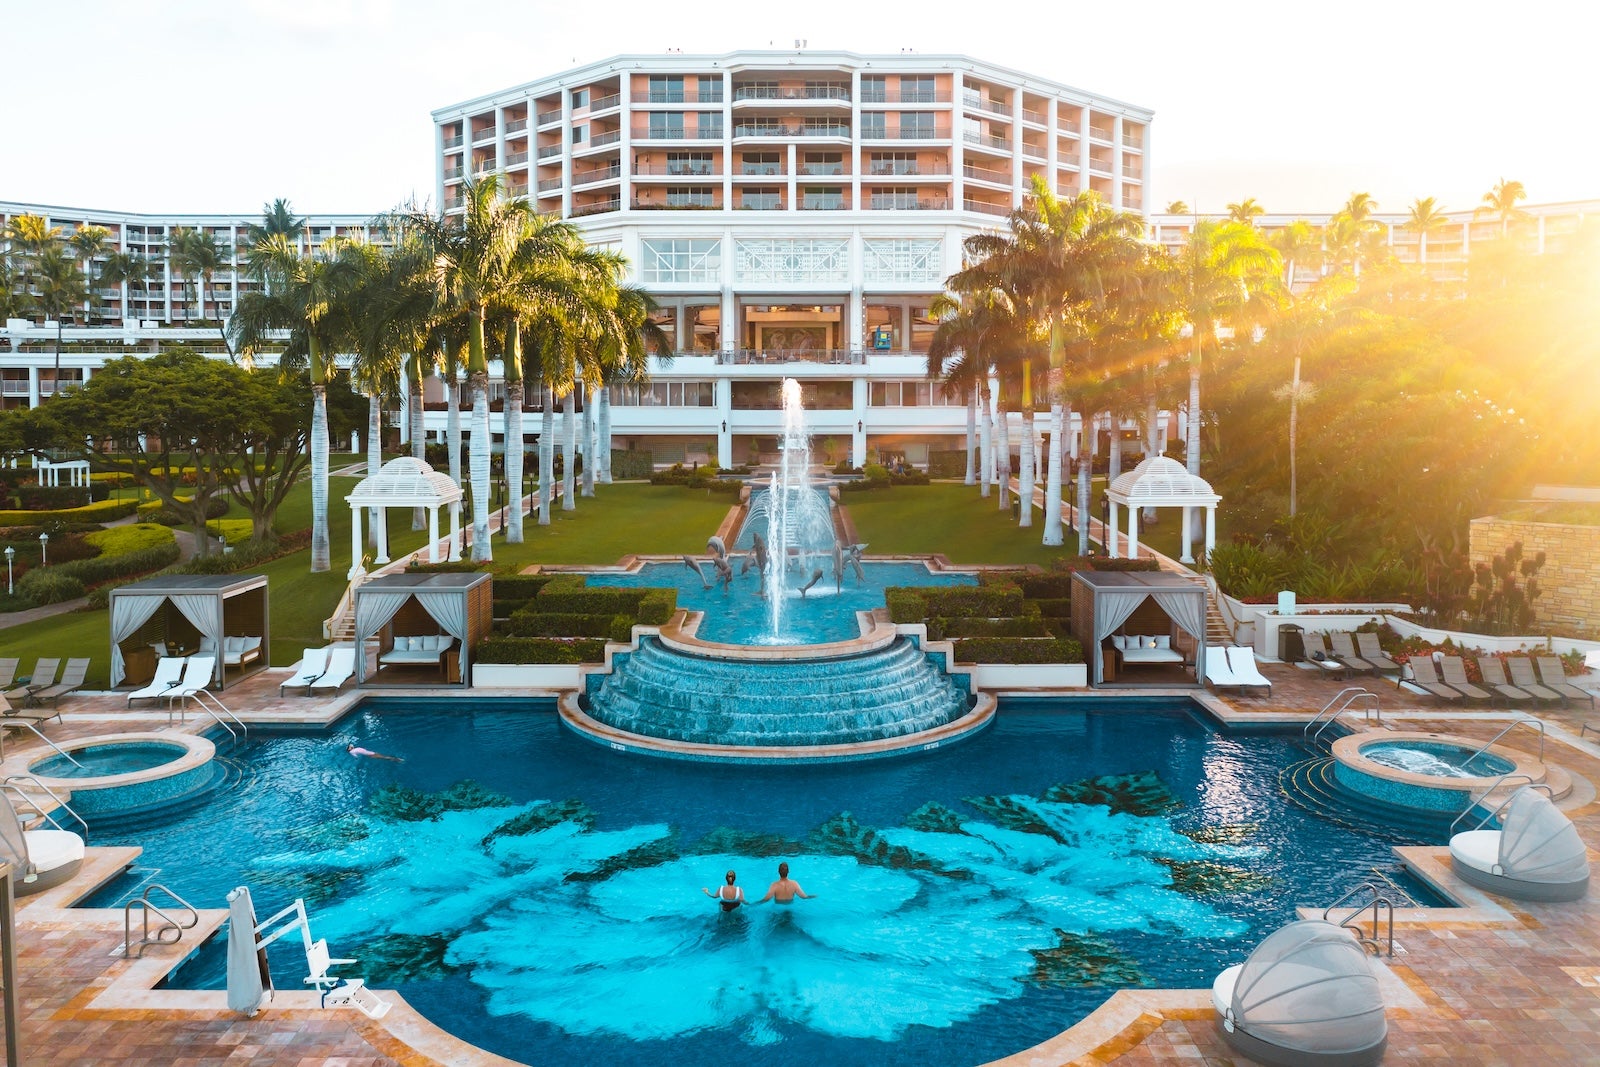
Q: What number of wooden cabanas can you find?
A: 3